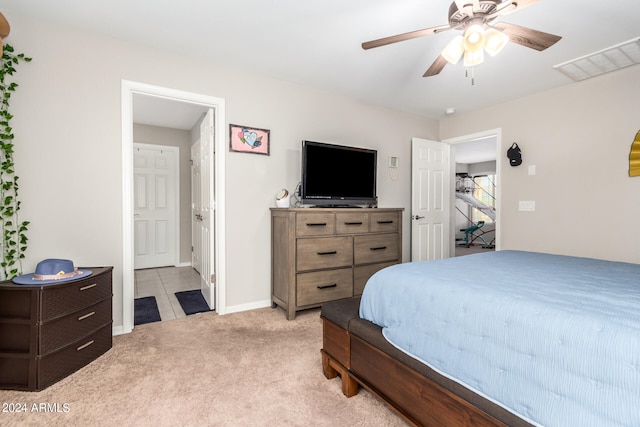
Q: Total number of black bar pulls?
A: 6